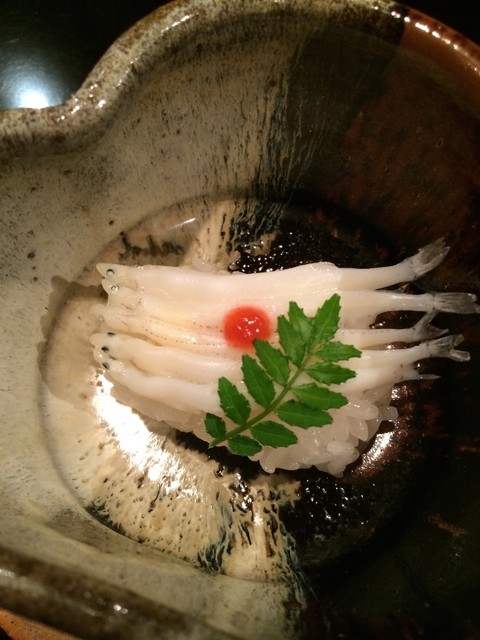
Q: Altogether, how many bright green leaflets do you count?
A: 13